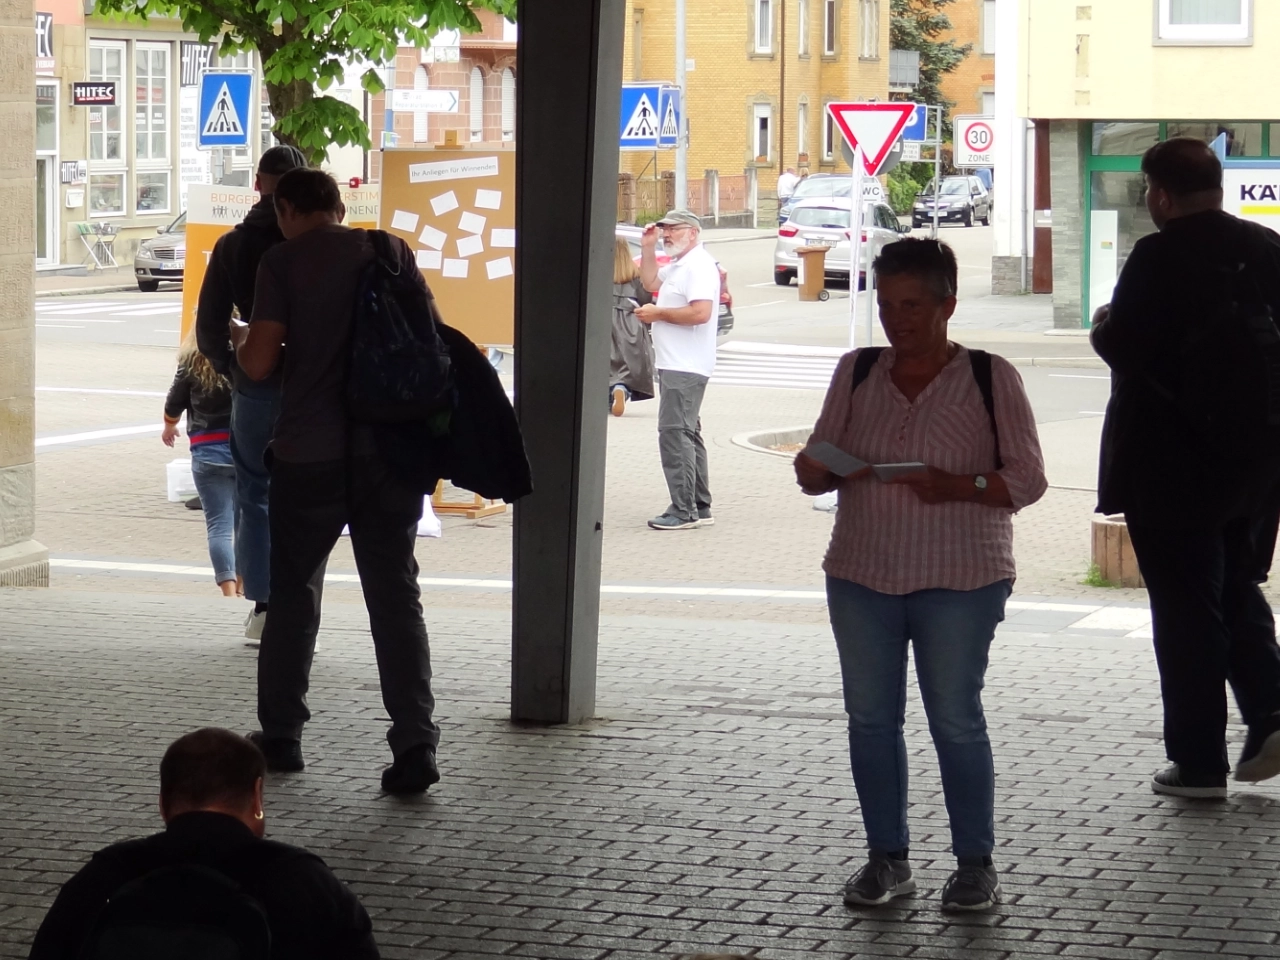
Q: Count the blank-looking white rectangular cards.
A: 10